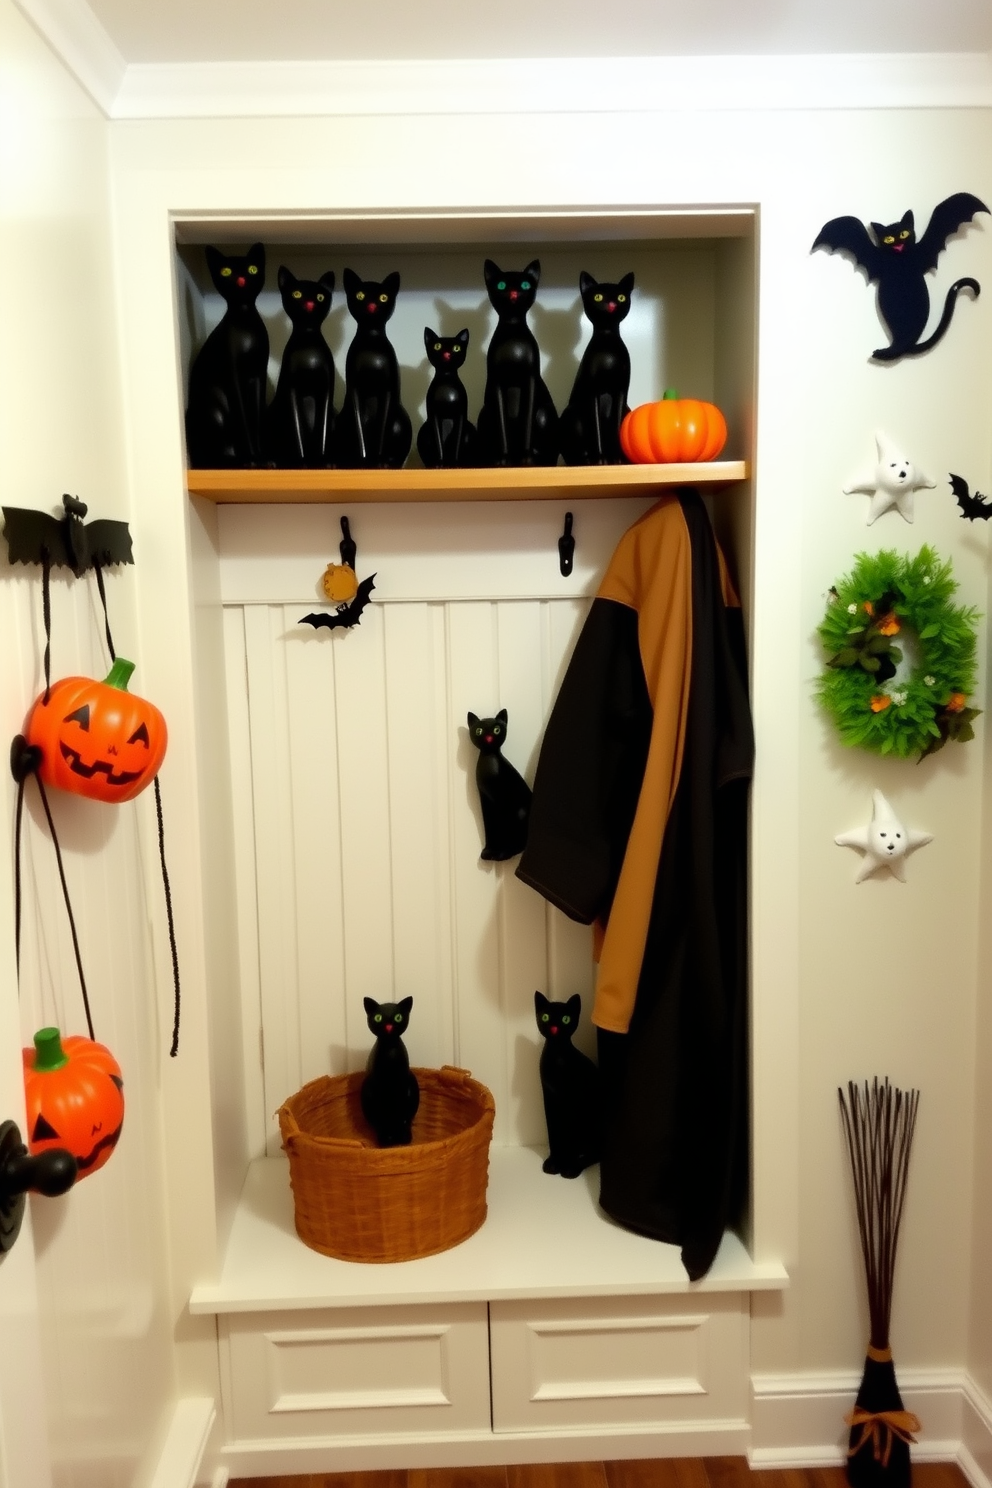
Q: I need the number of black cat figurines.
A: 9